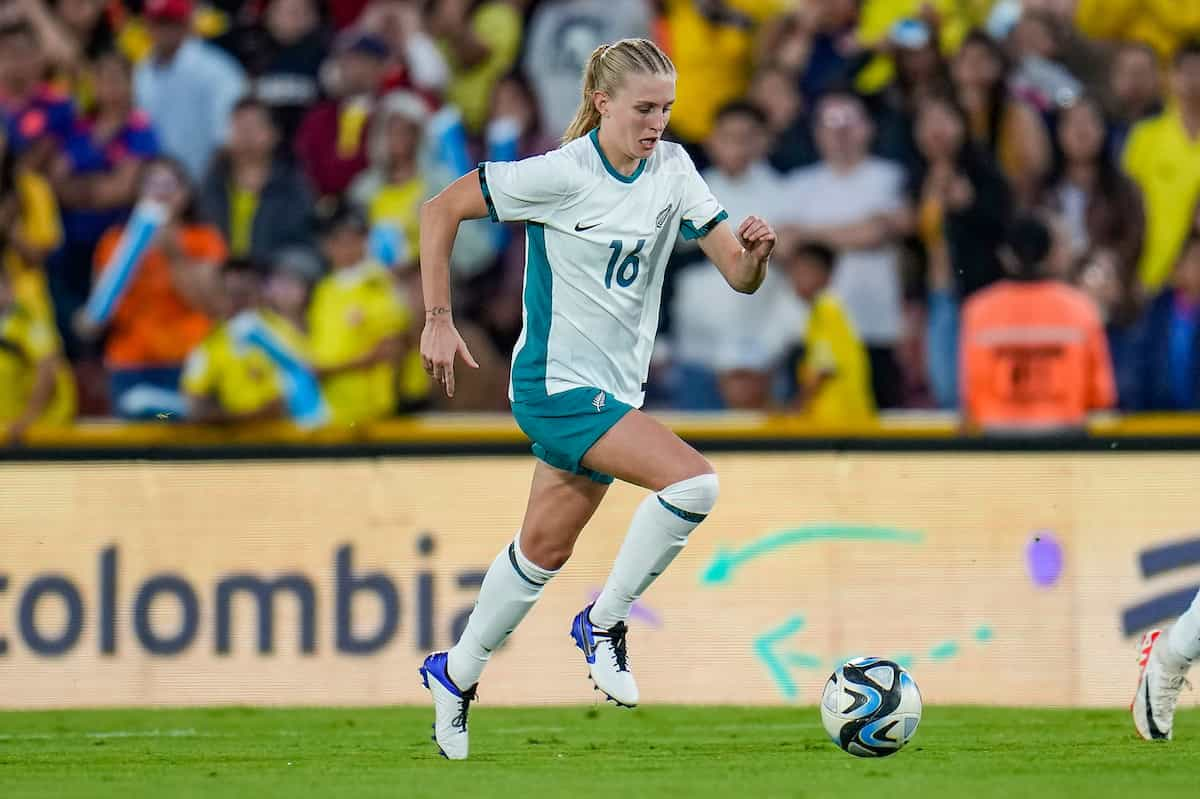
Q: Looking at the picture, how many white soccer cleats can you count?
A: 3